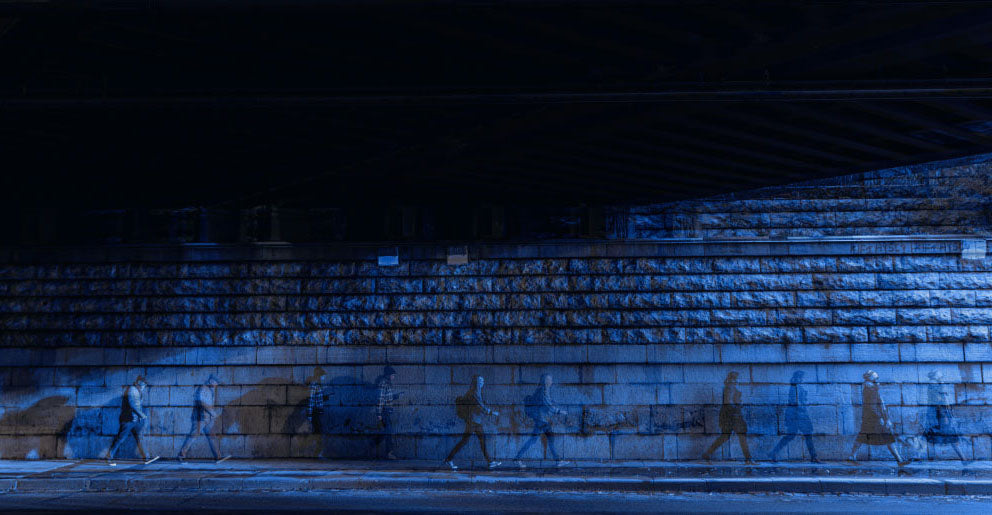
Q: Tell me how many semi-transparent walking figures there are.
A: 10